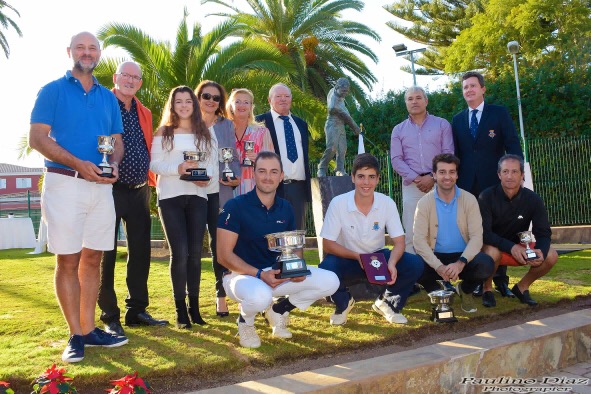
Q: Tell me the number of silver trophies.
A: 7